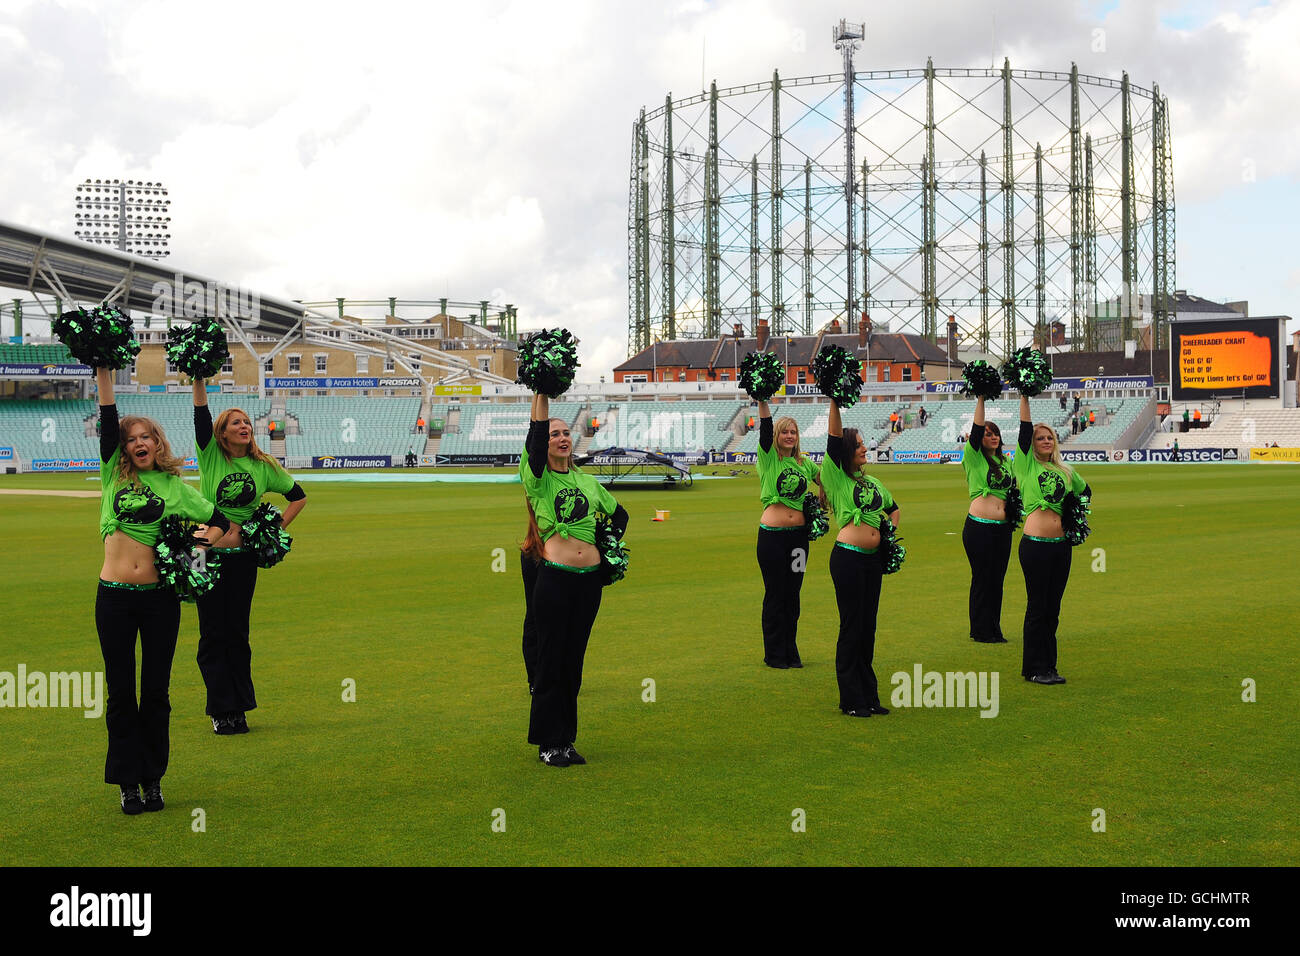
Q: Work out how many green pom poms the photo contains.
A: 14